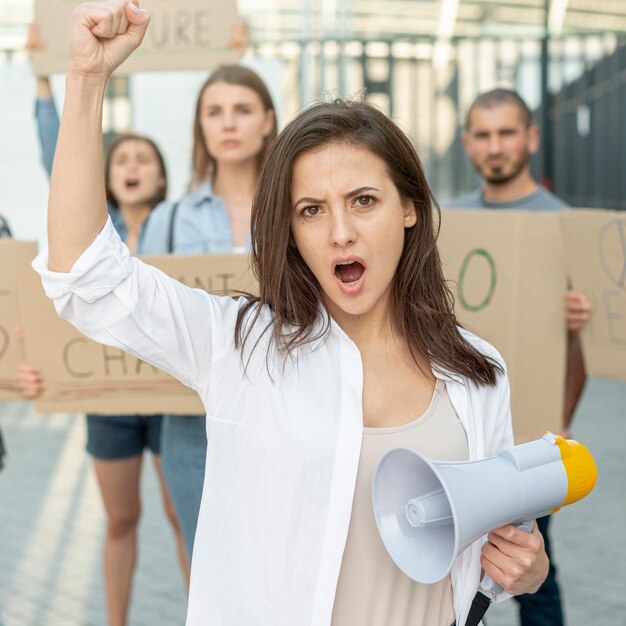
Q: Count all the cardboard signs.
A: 5